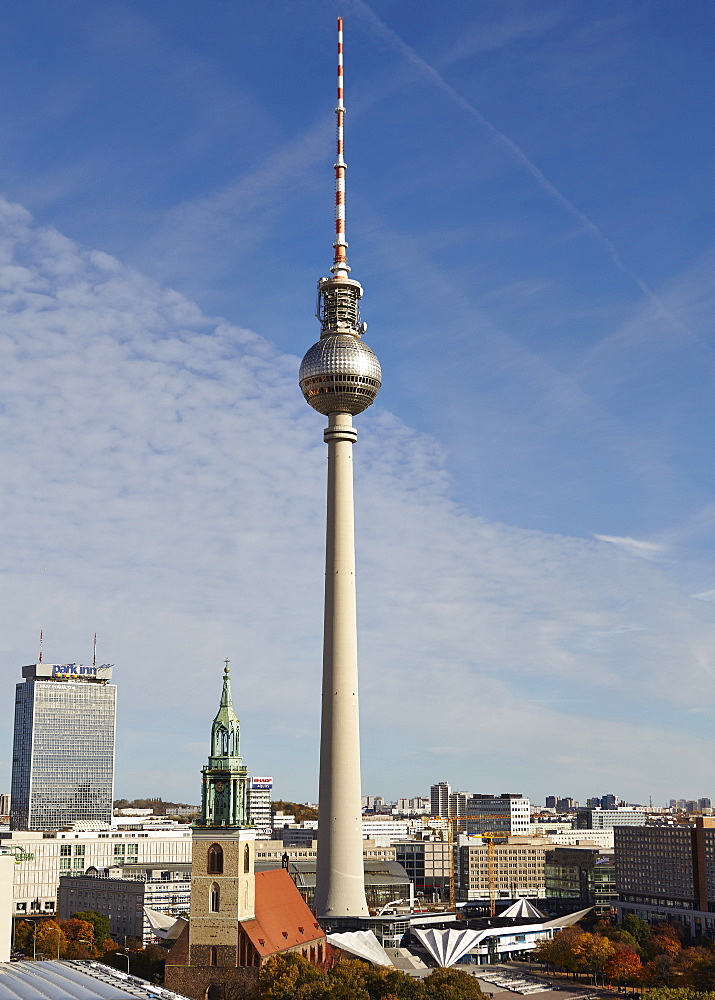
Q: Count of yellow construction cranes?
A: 2